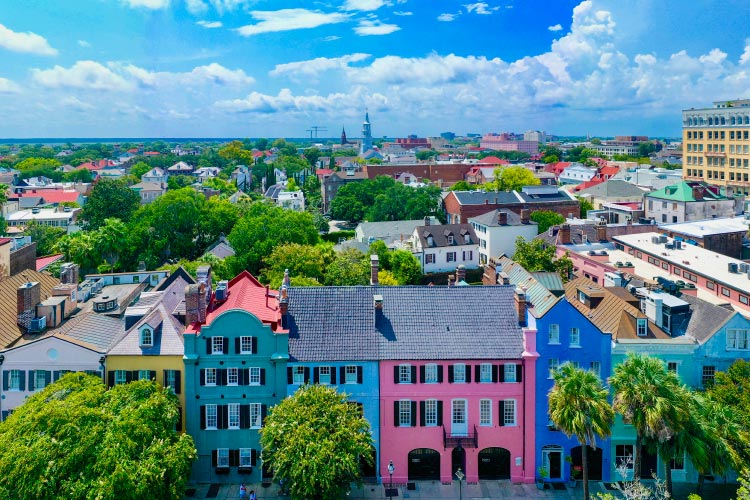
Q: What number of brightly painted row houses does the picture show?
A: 8